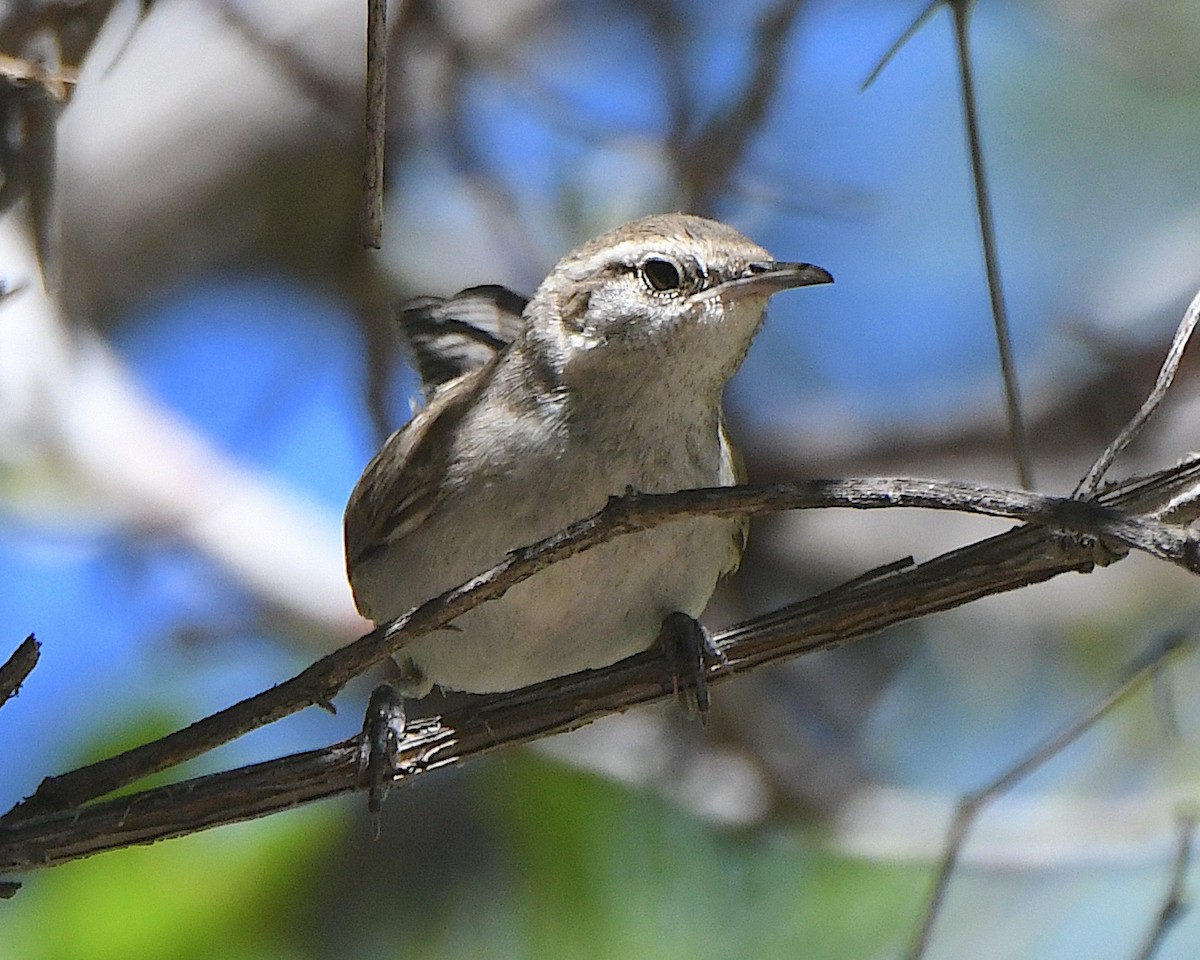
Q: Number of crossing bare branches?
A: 2